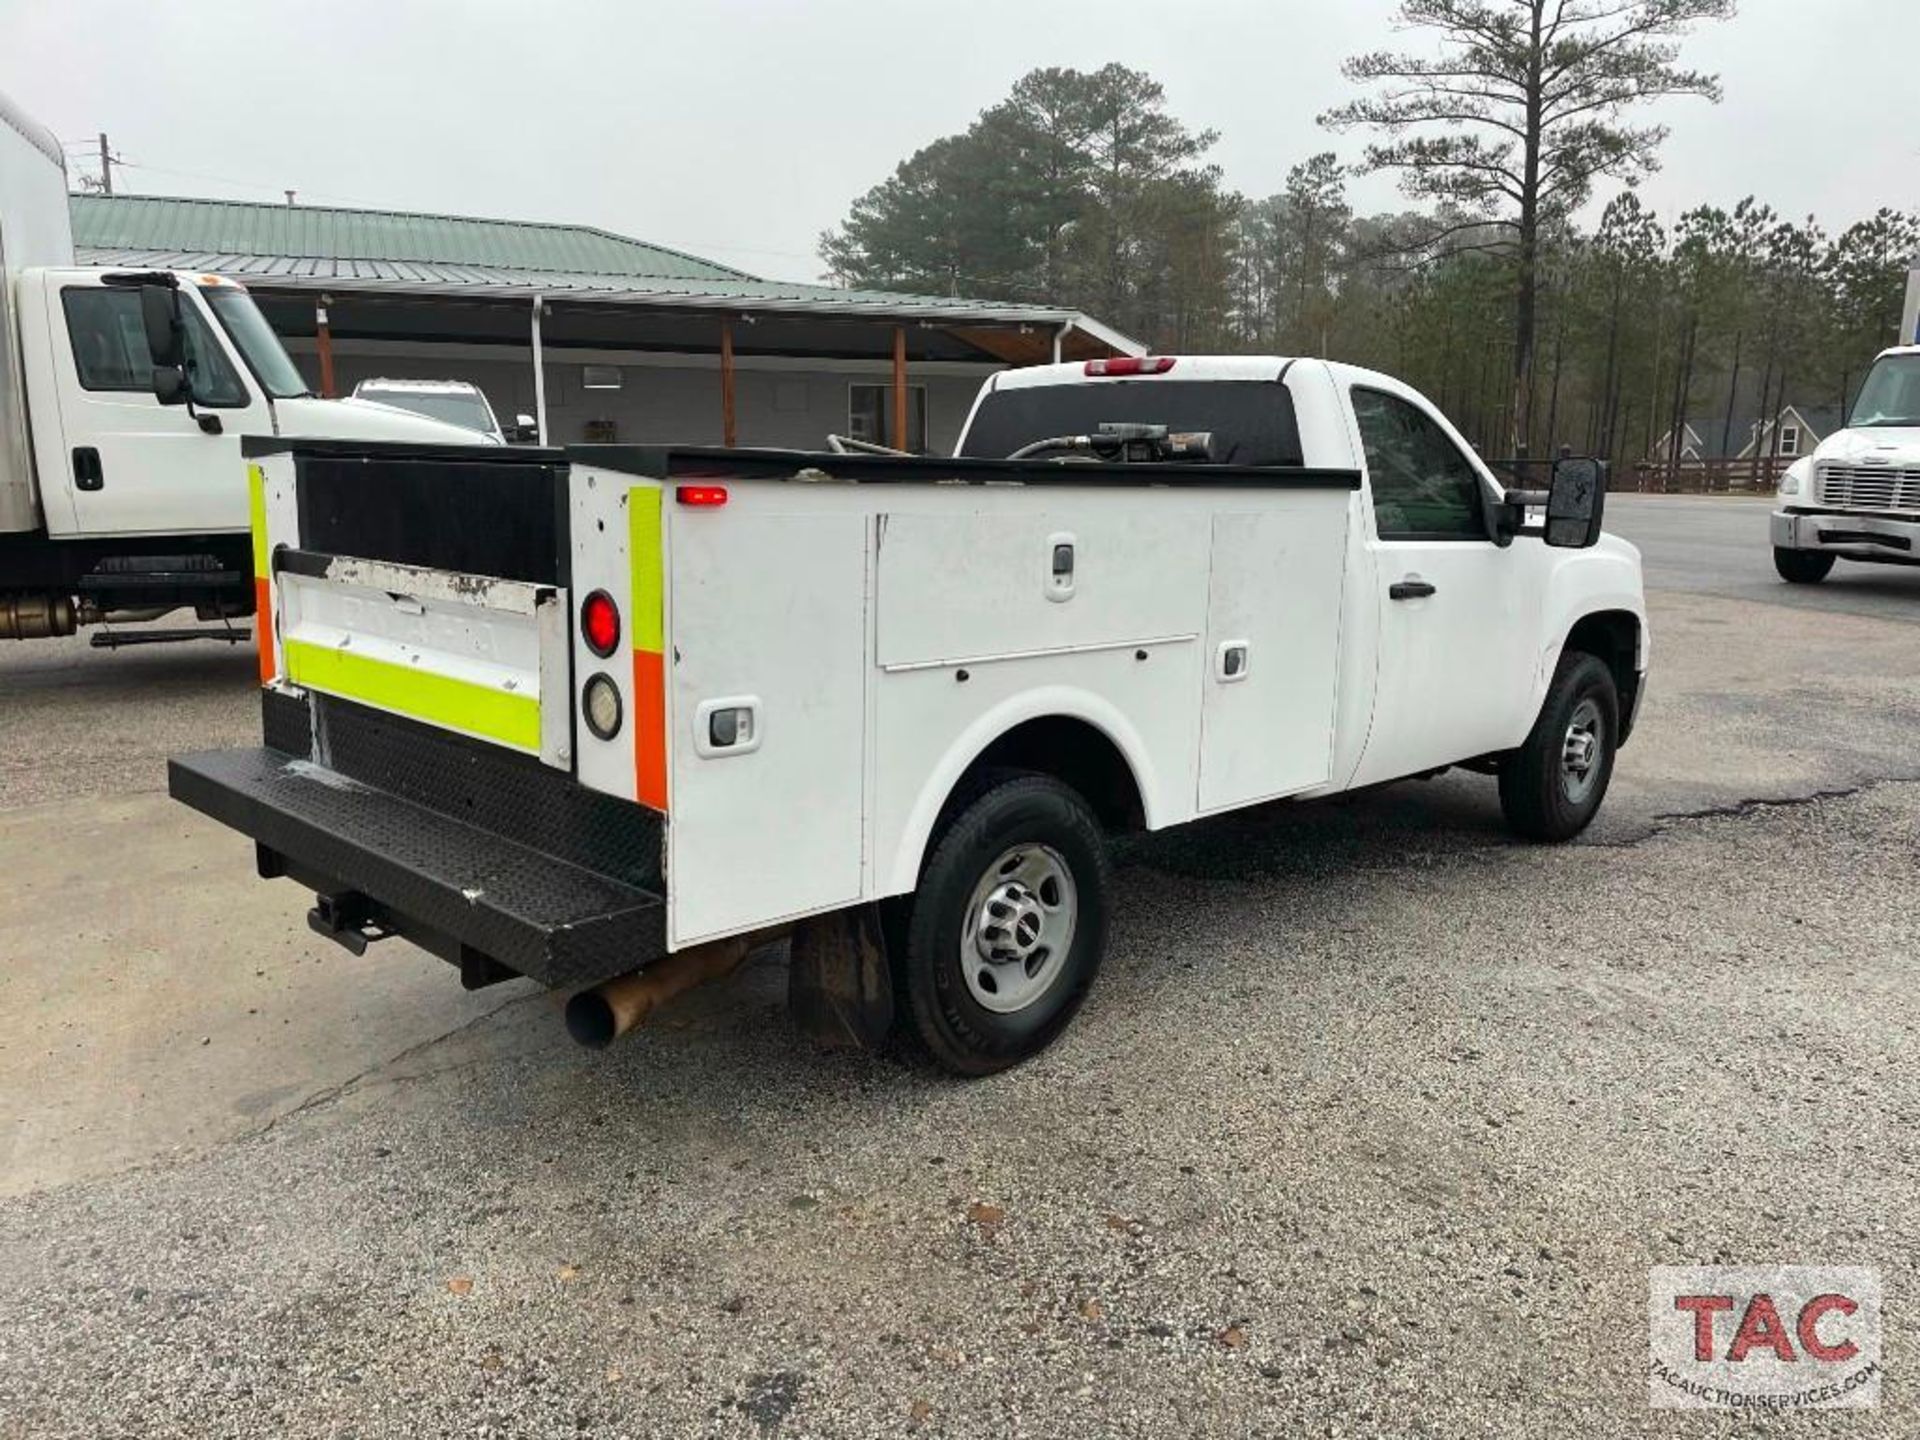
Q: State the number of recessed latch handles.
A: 3